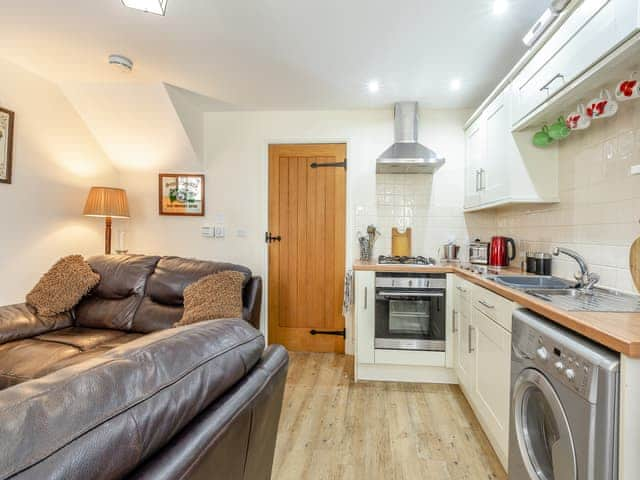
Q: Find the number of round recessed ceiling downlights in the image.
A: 3